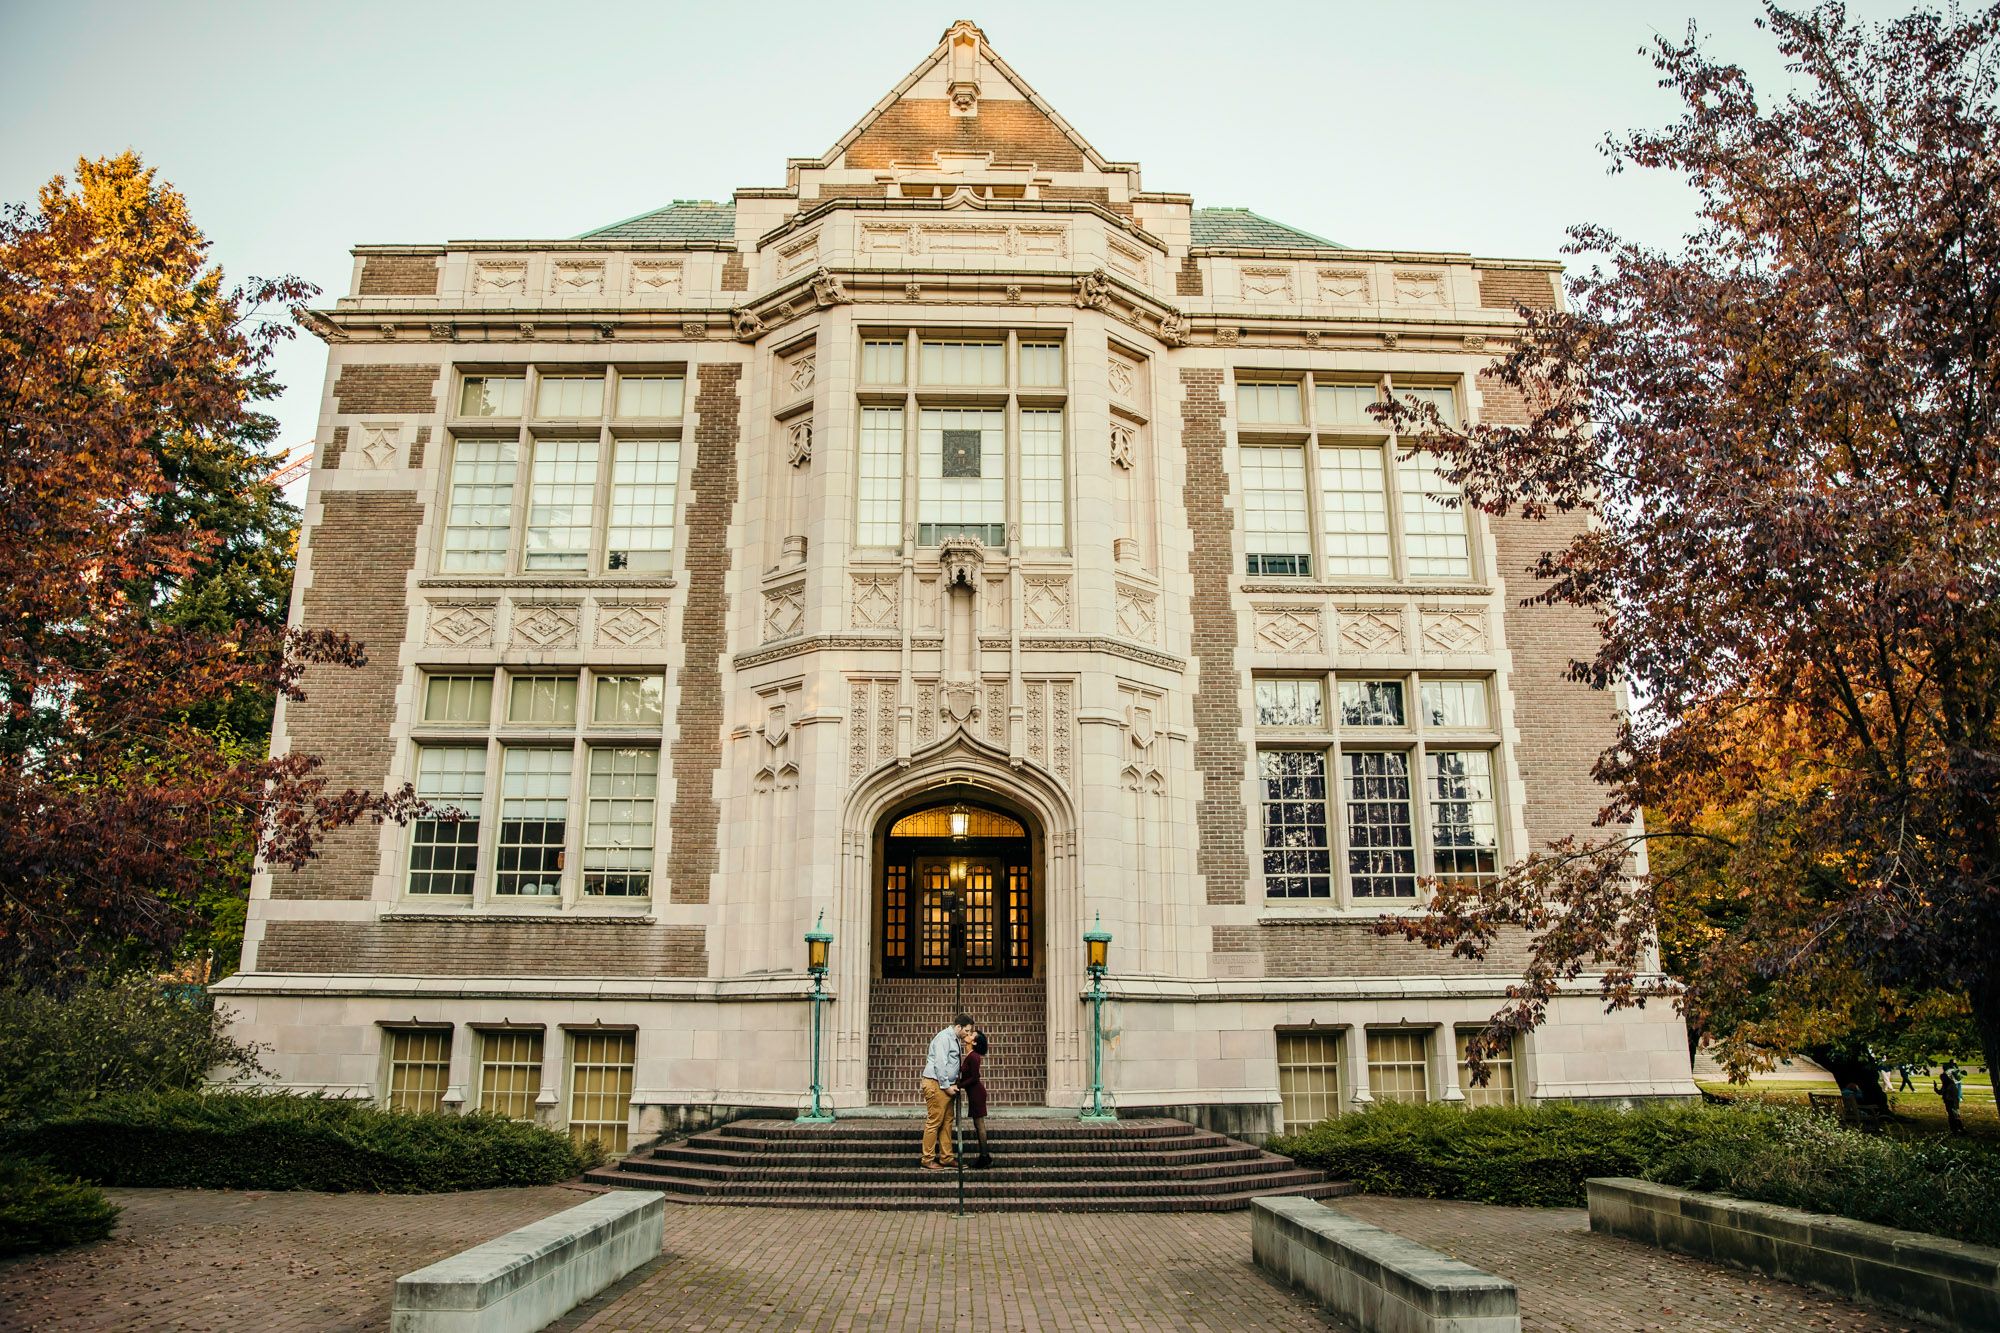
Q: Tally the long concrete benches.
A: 3